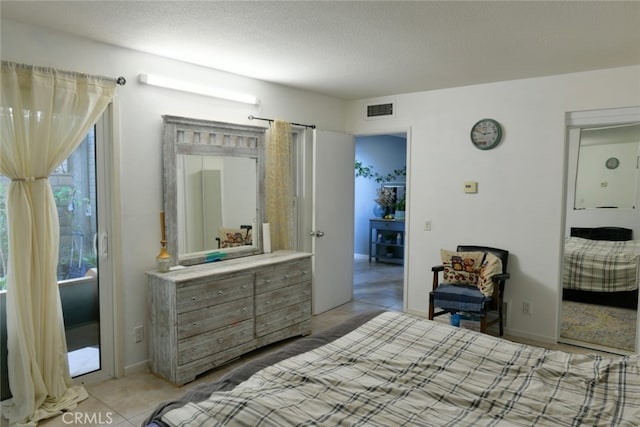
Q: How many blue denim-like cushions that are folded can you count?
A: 1